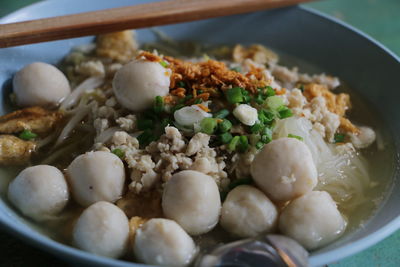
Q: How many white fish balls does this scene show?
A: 10